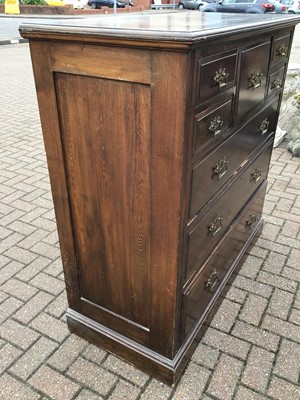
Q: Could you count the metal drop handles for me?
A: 11